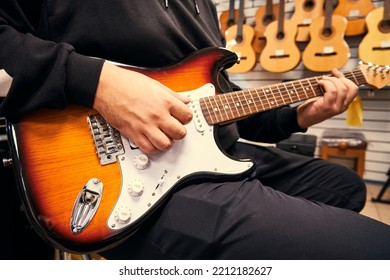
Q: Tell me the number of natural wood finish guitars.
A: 8